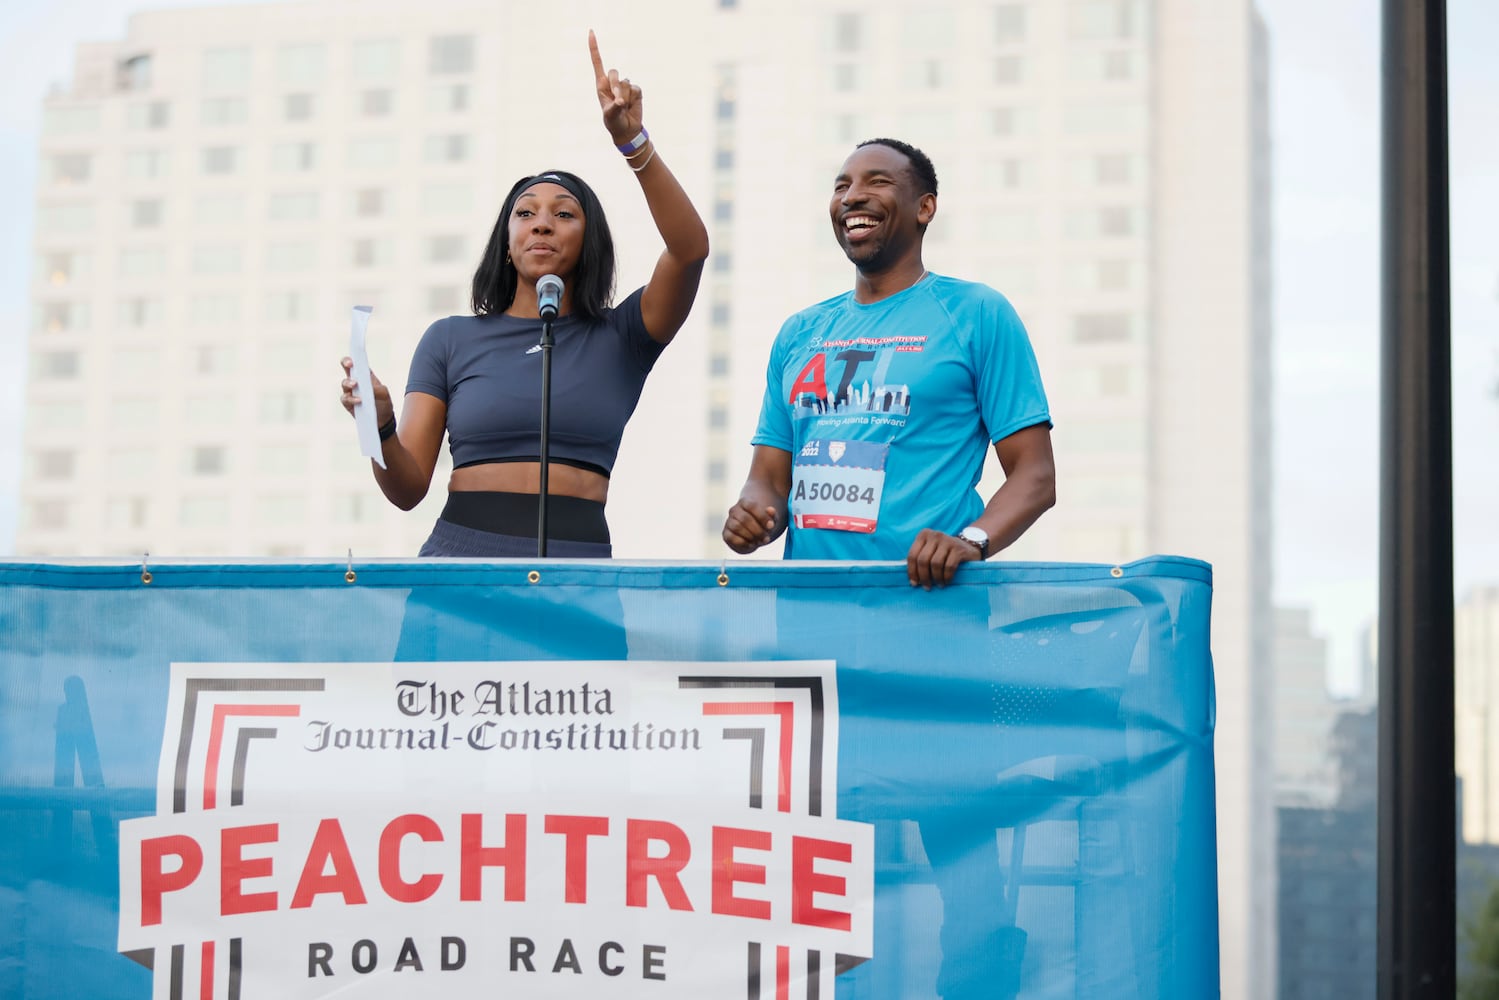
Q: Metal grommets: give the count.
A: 5